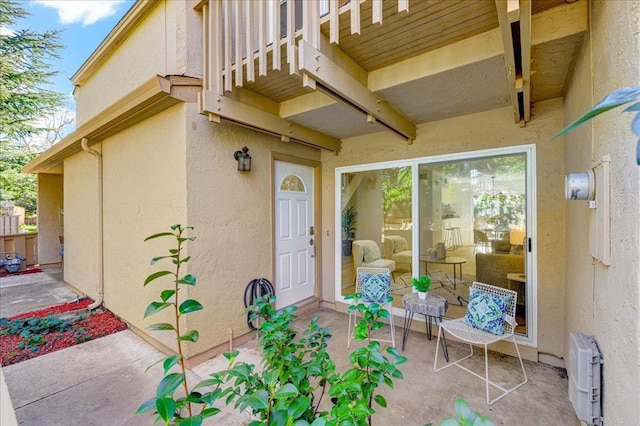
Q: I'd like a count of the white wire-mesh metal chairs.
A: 2